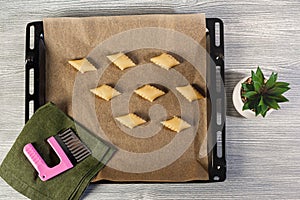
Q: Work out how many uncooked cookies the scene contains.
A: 8